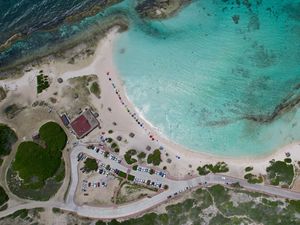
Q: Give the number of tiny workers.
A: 0